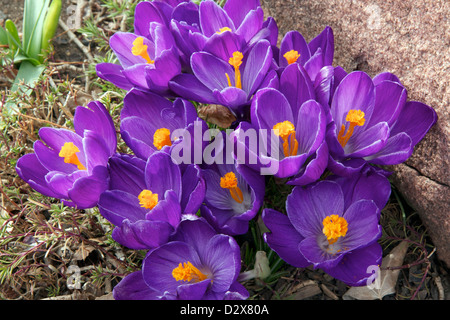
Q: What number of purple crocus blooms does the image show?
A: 12